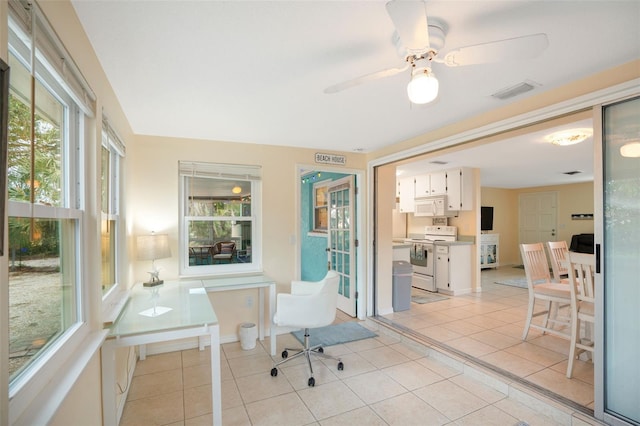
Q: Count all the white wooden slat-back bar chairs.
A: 3